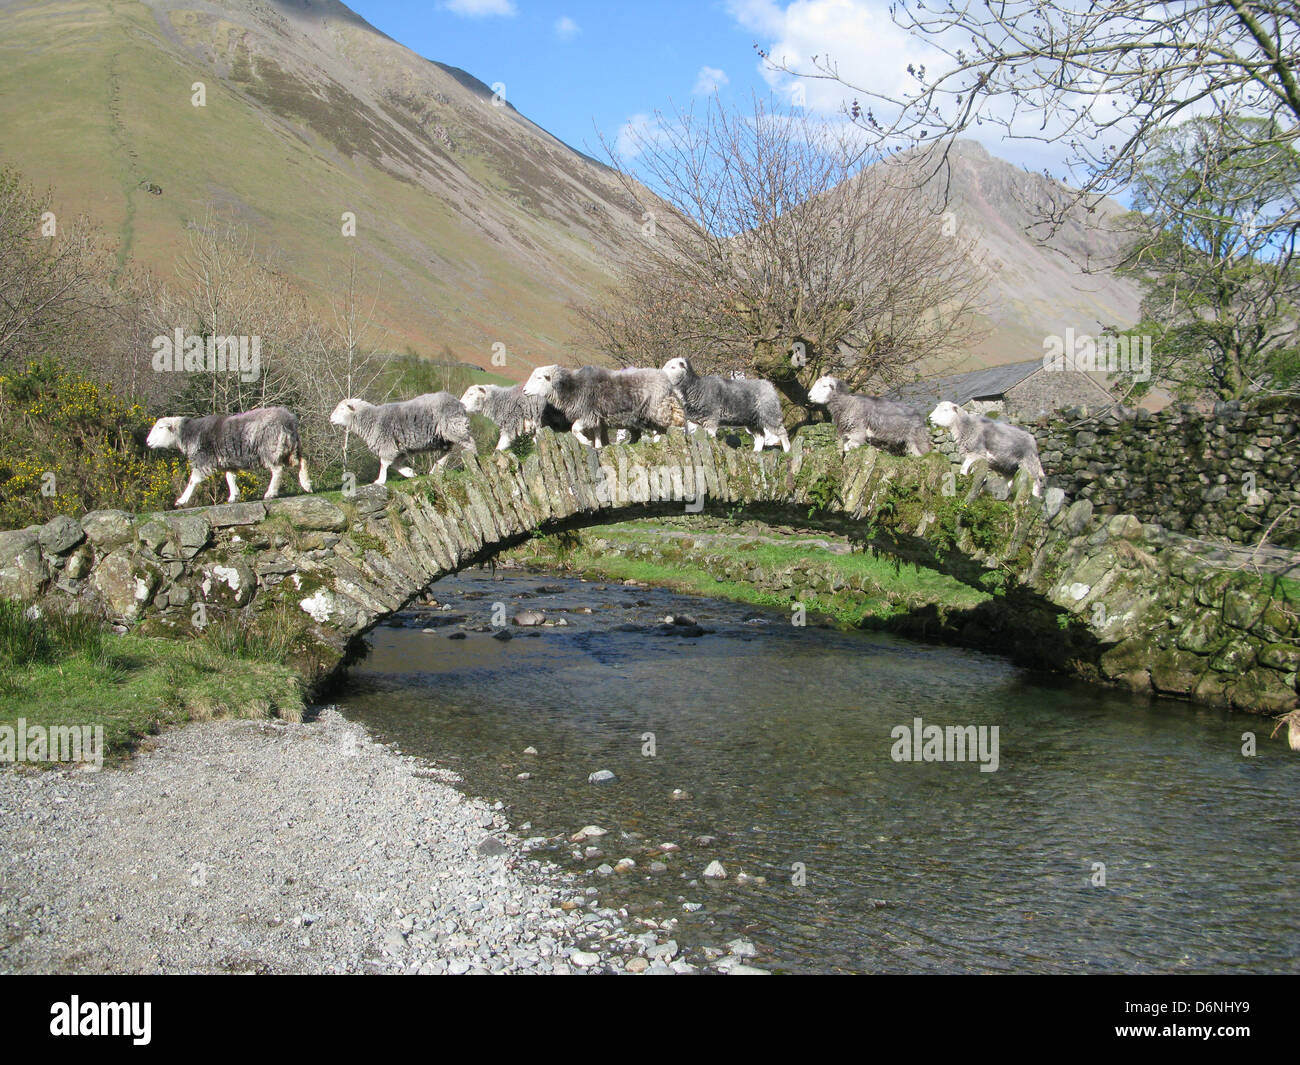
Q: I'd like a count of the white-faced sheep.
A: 7